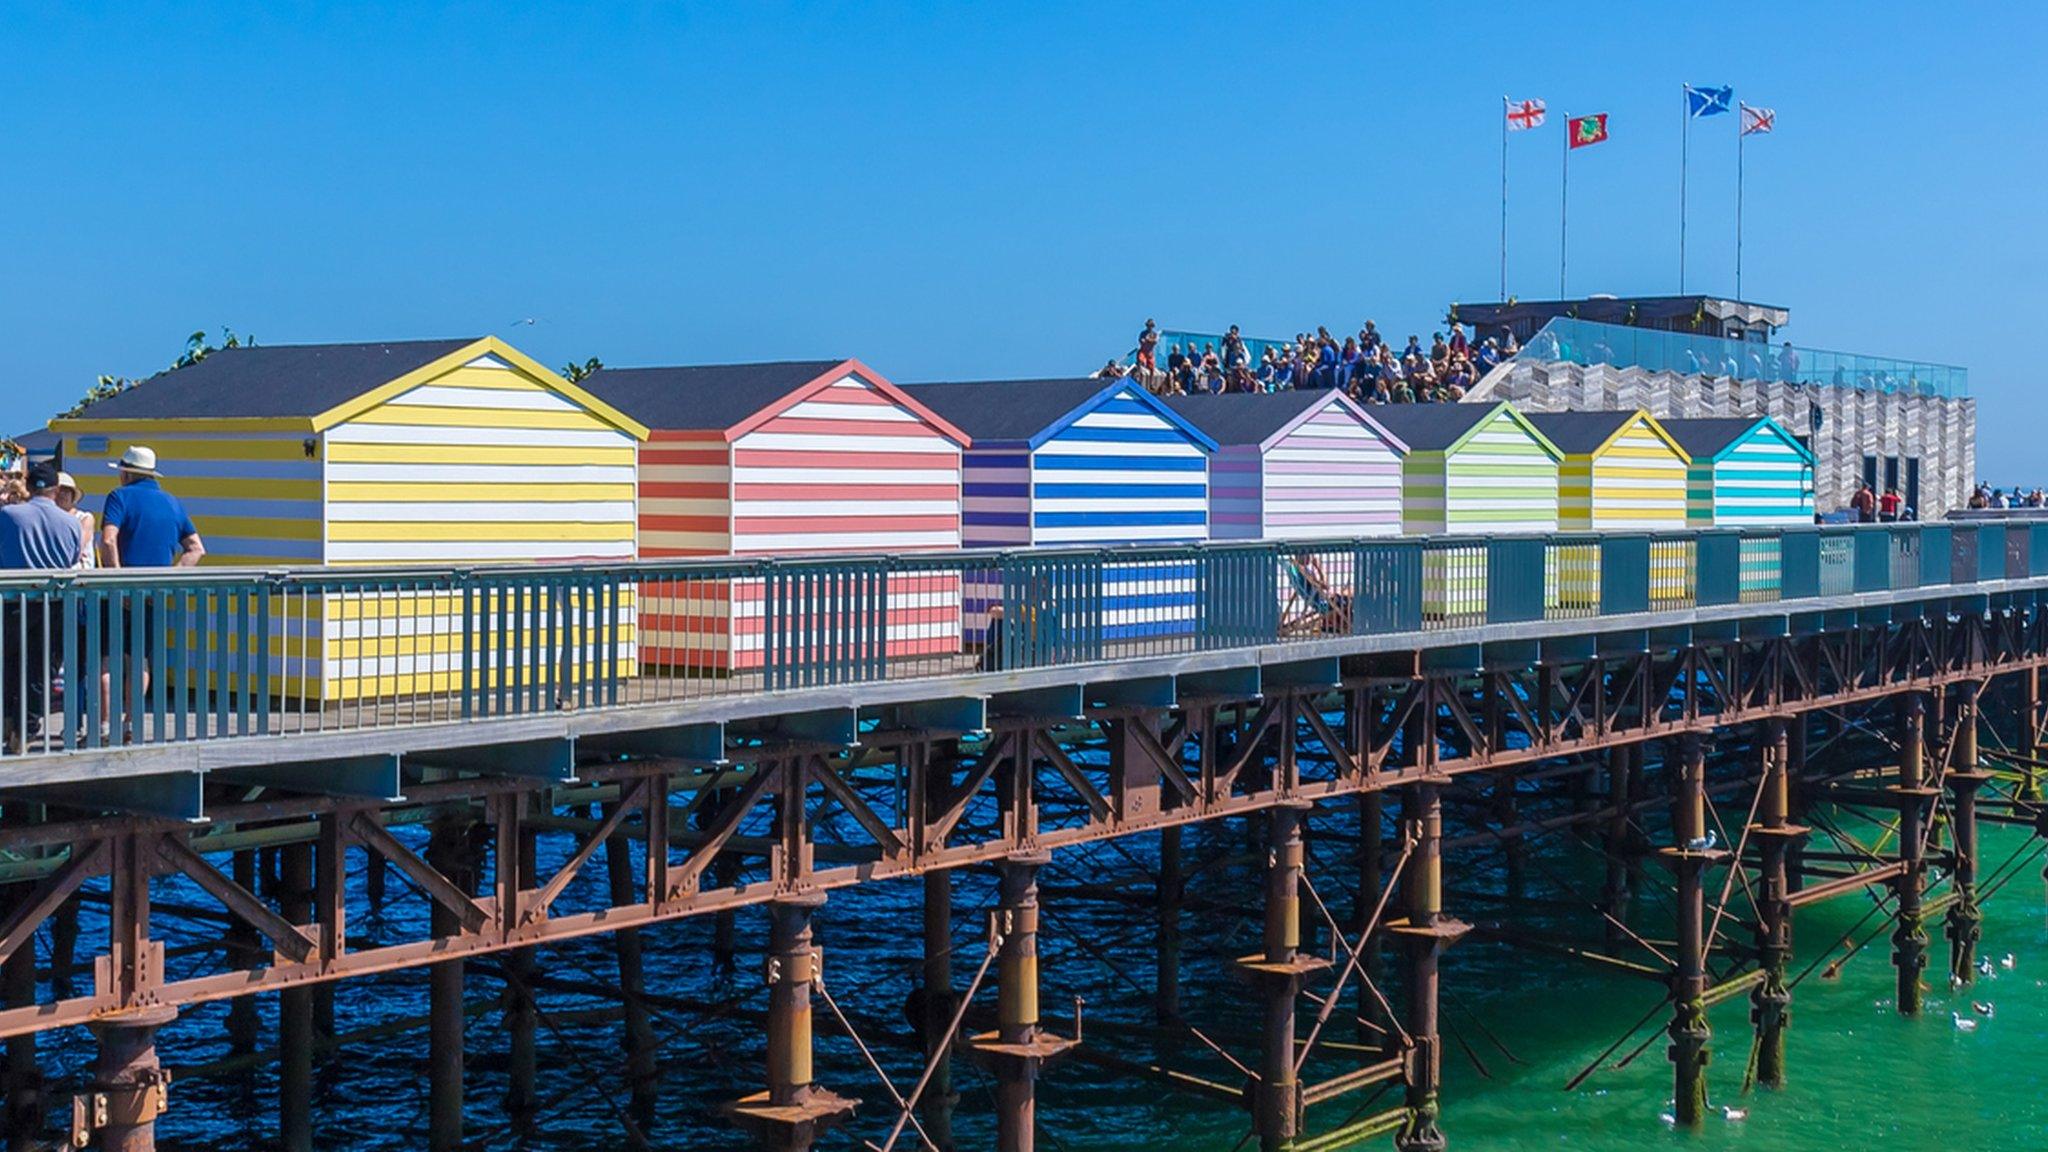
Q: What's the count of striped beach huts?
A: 7